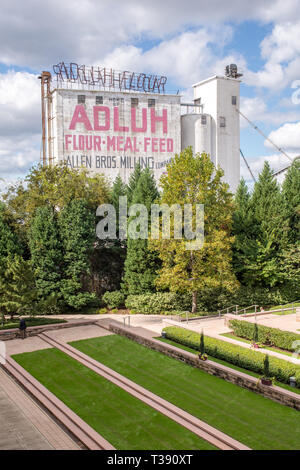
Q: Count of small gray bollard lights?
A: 2